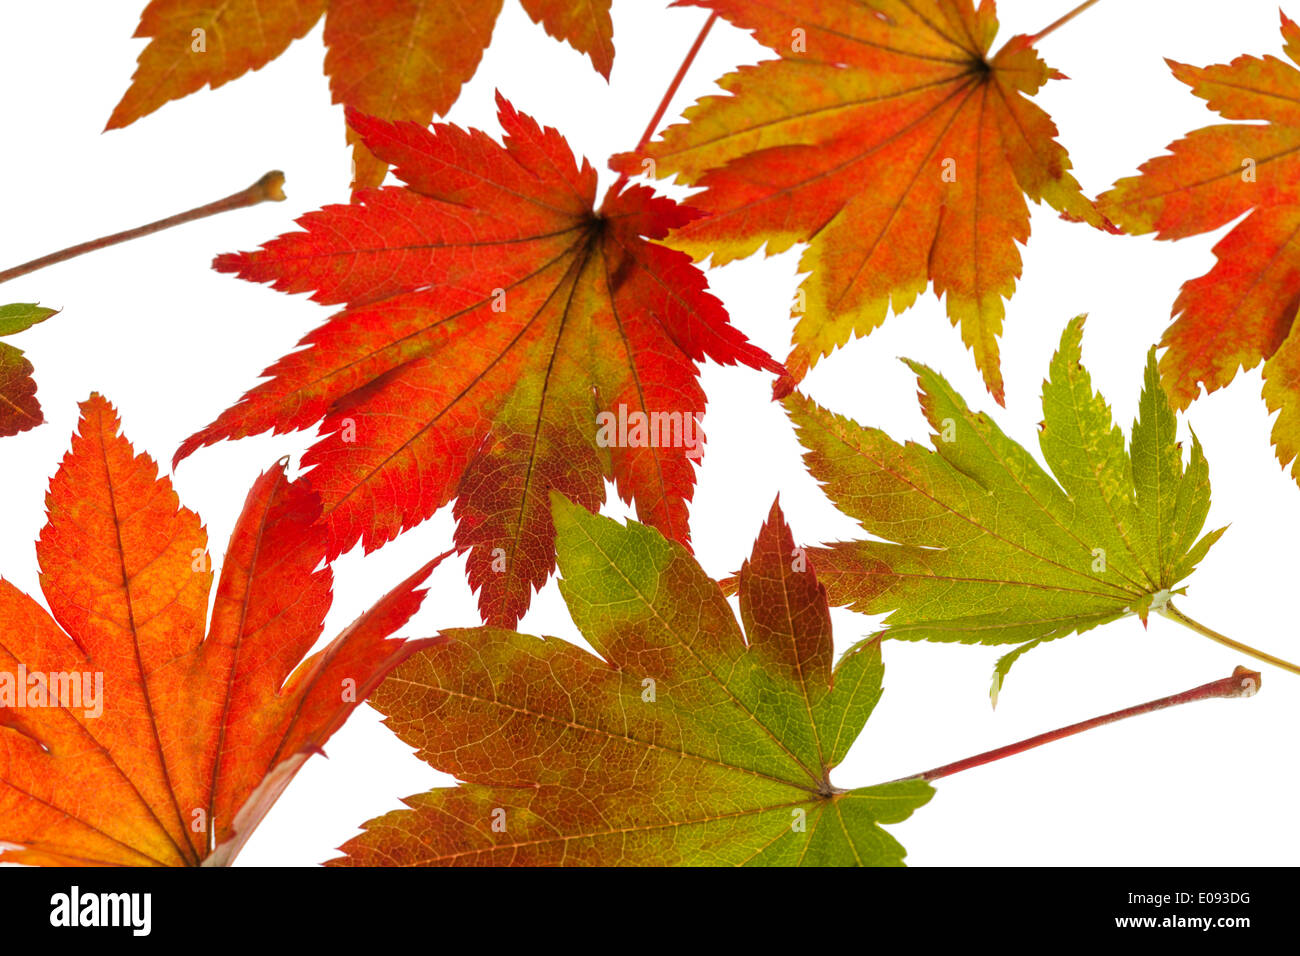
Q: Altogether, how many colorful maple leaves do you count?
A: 8